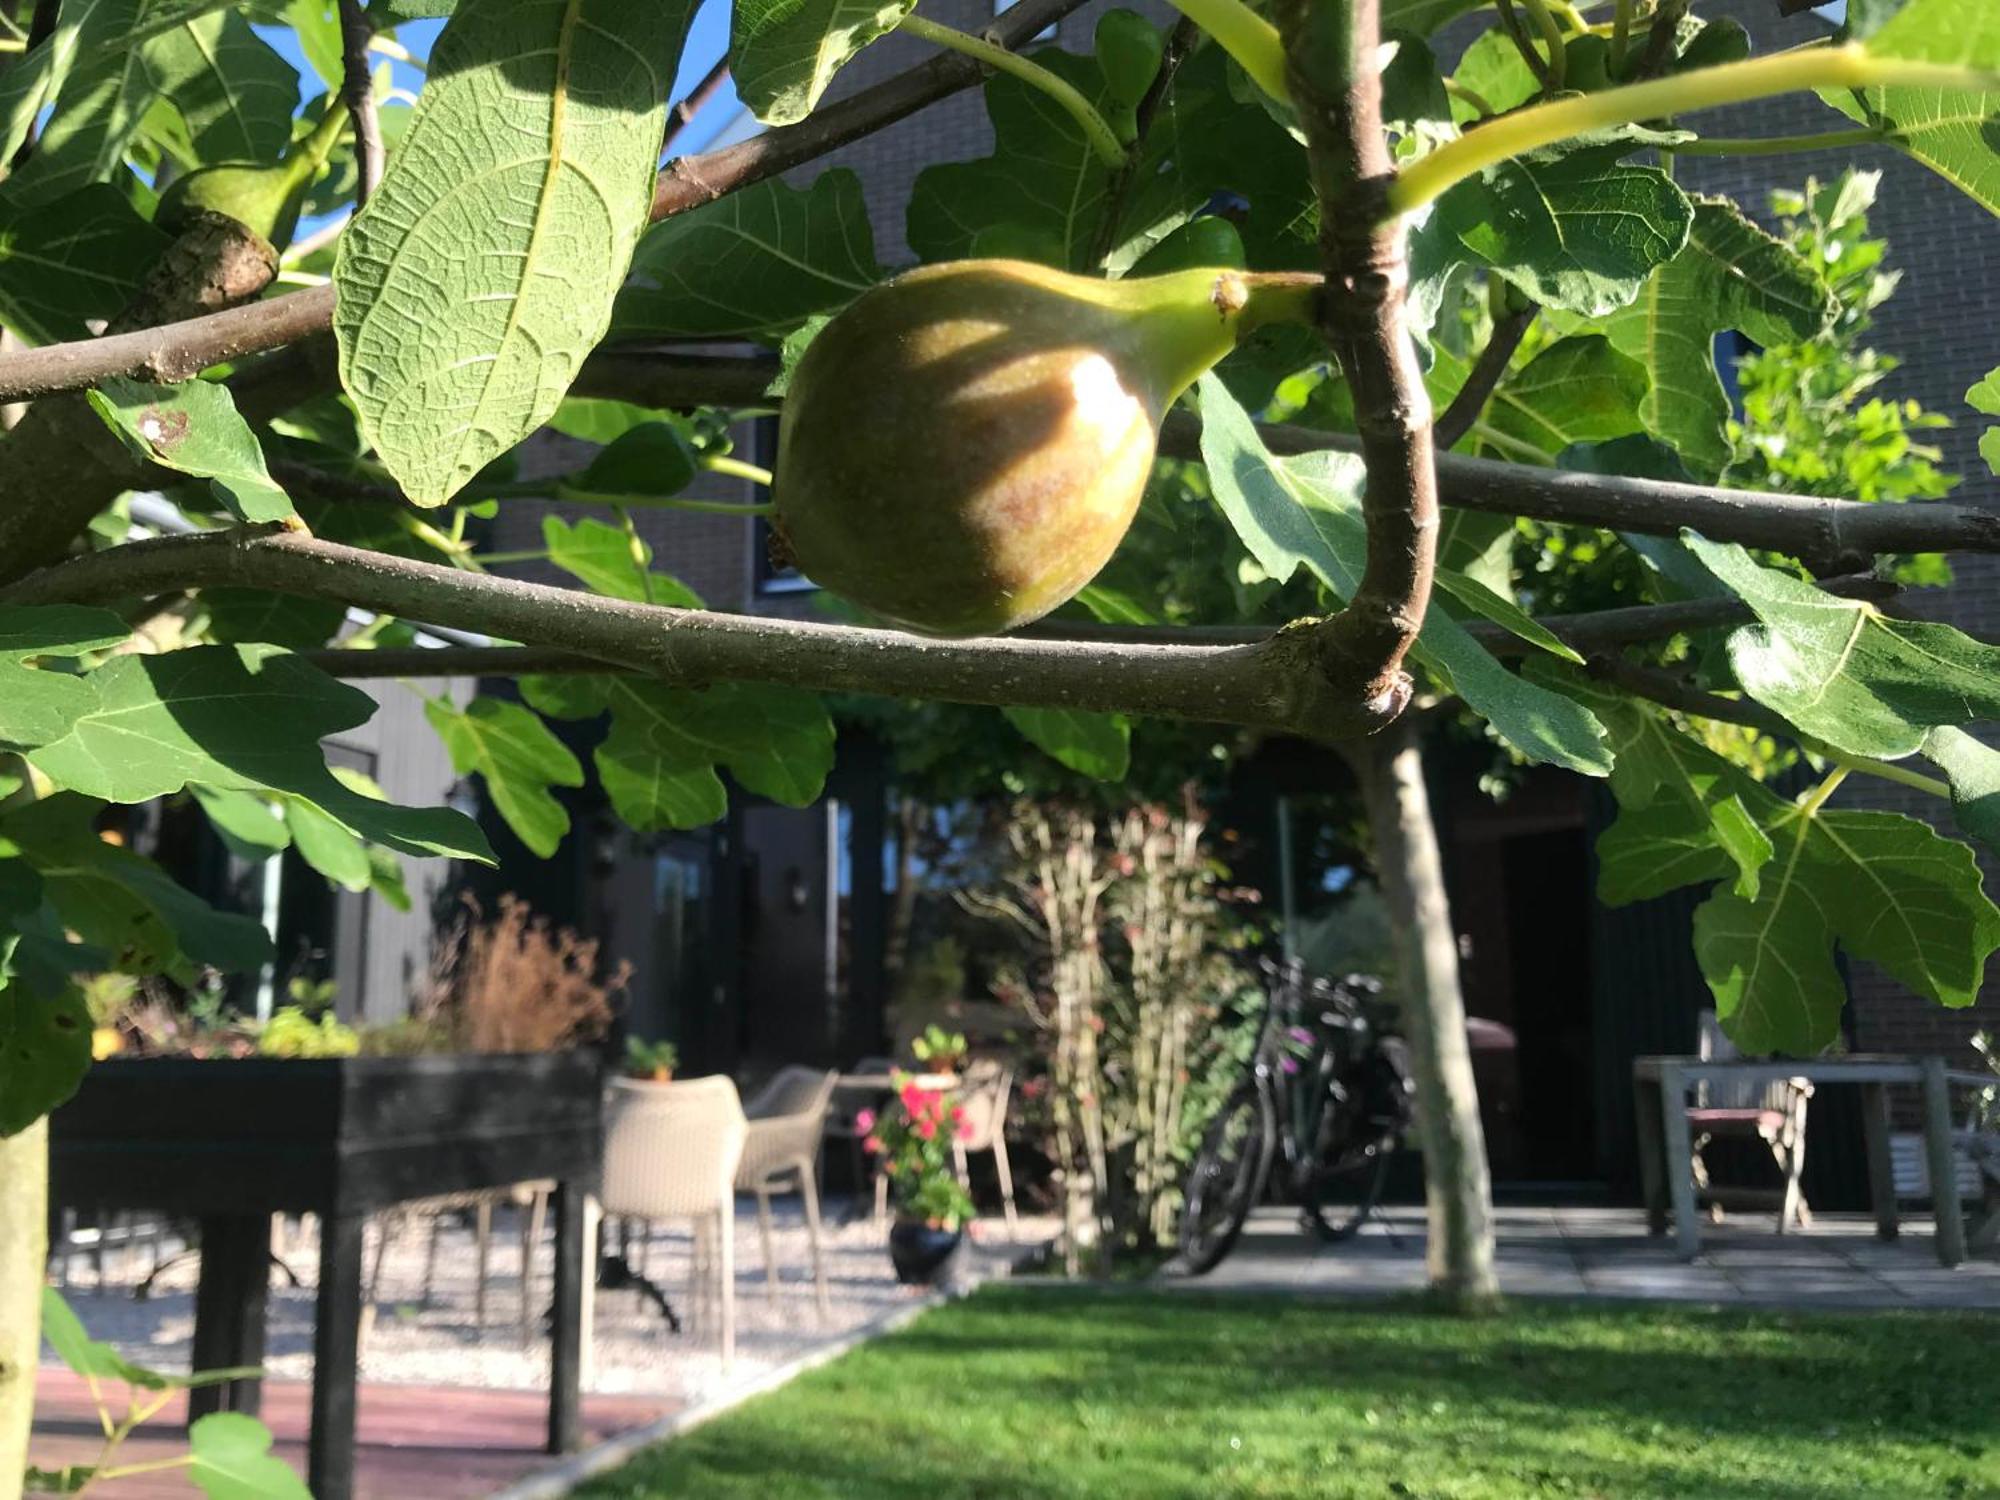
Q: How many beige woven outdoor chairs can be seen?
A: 3